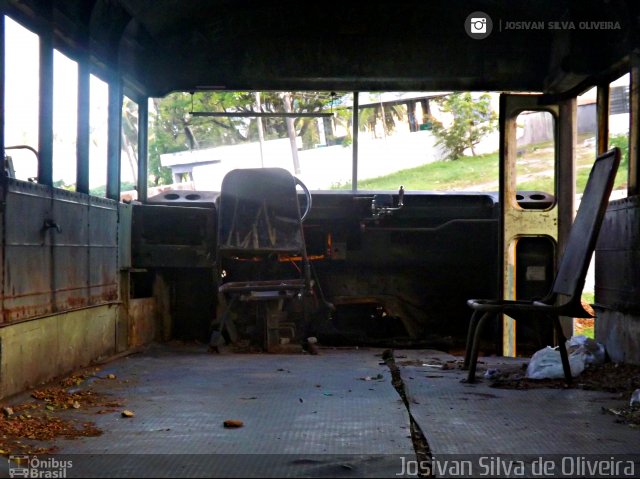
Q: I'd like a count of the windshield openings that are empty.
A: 2